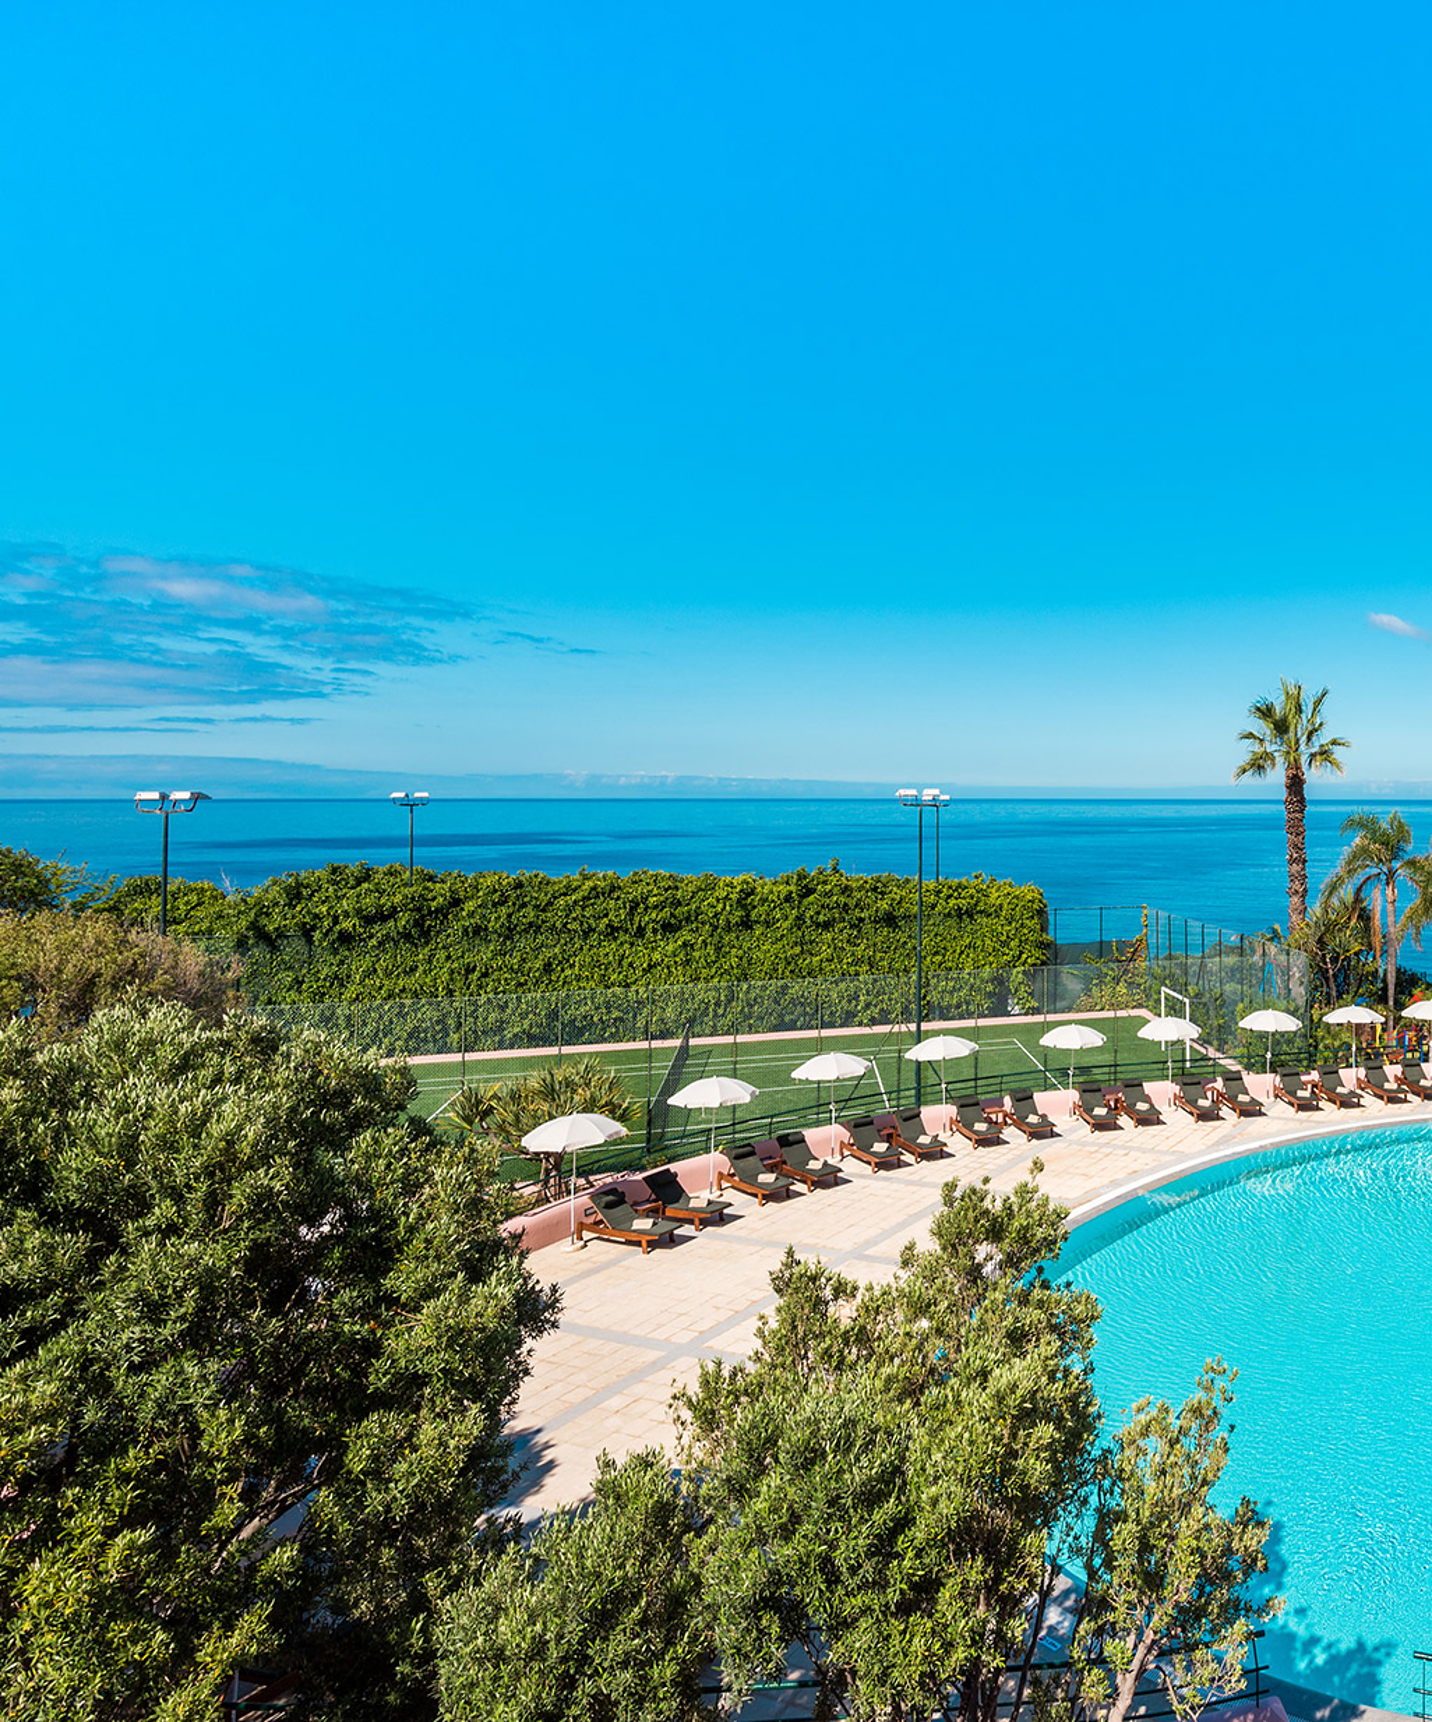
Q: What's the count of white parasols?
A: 9